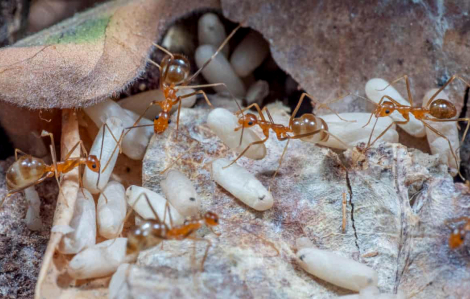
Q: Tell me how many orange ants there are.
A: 6